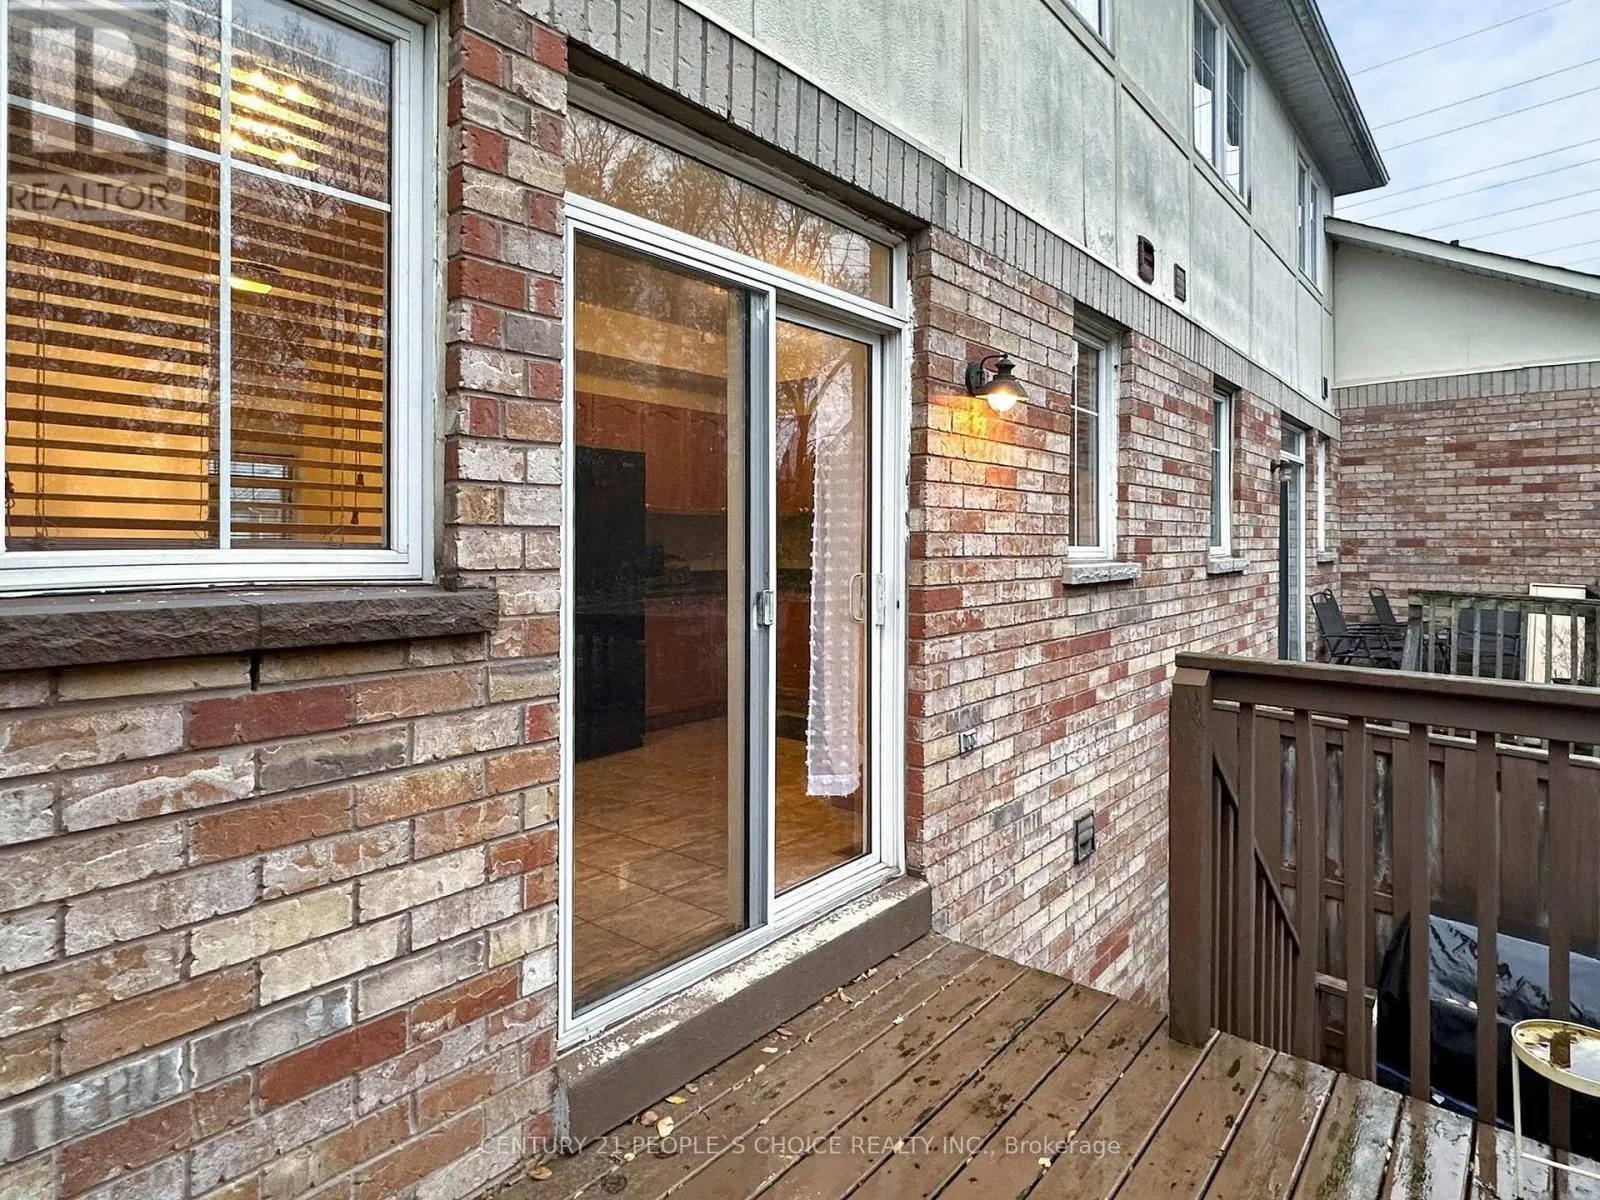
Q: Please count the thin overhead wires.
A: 9